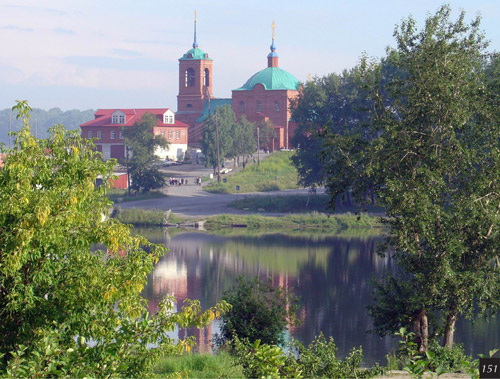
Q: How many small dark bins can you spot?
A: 2